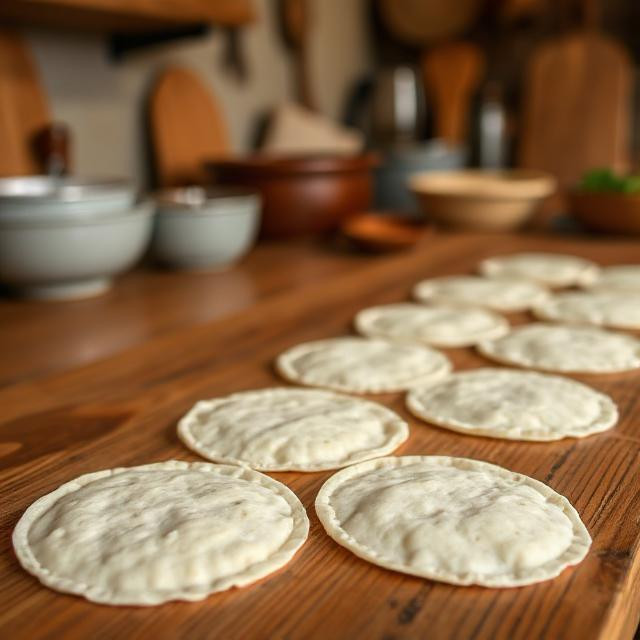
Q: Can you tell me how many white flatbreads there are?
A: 11